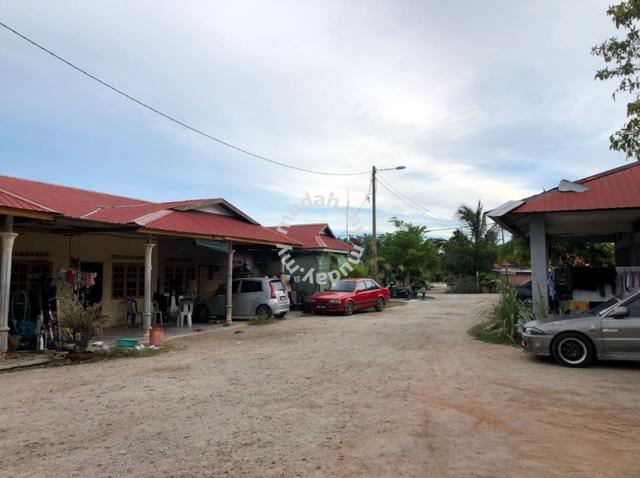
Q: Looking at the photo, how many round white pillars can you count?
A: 3